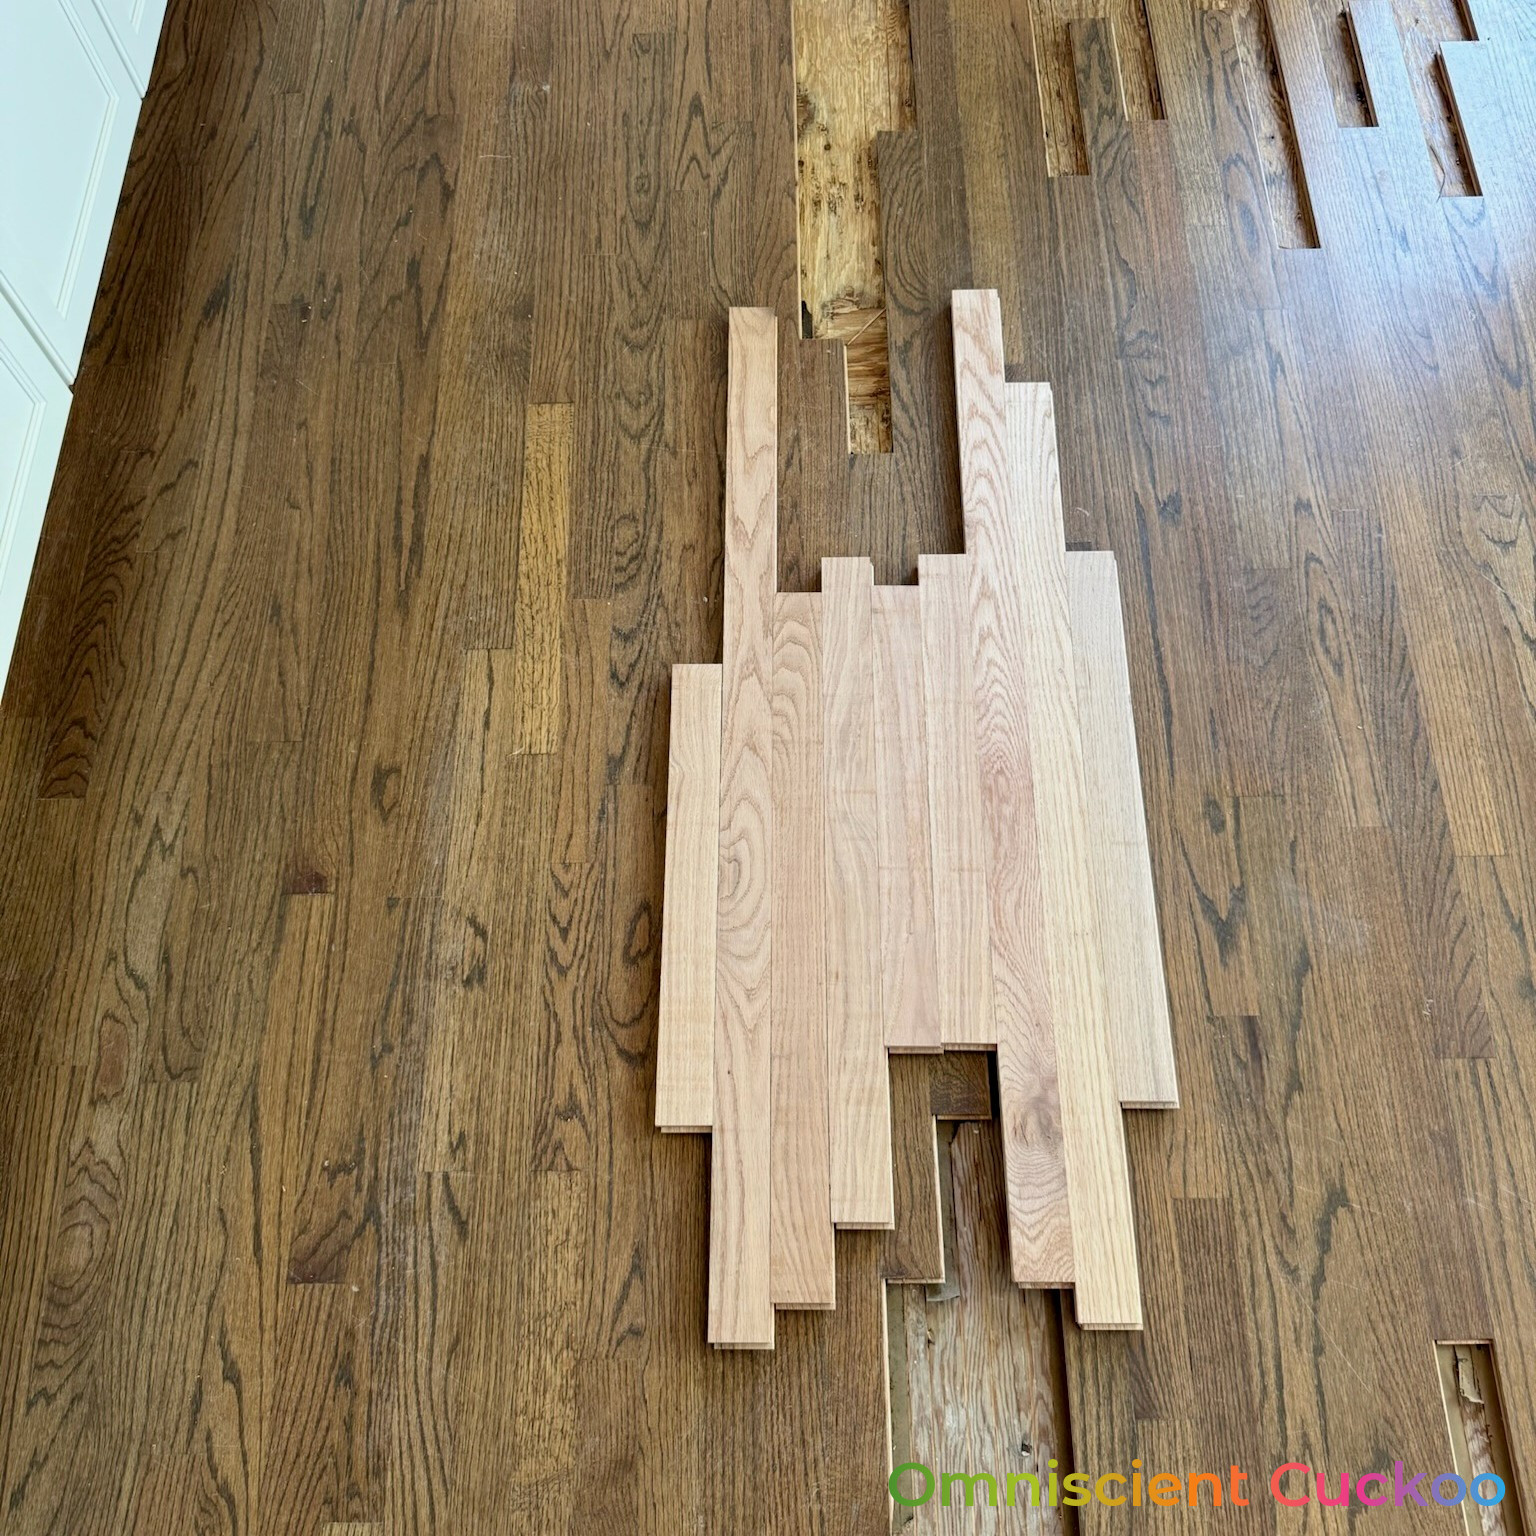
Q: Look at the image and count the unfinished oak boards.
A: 9